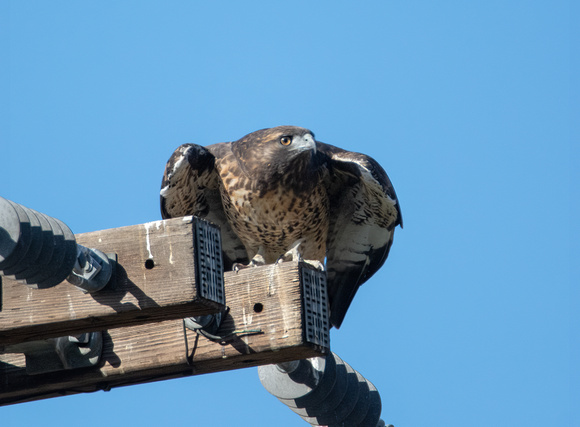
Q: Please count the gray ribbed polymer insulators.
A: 2